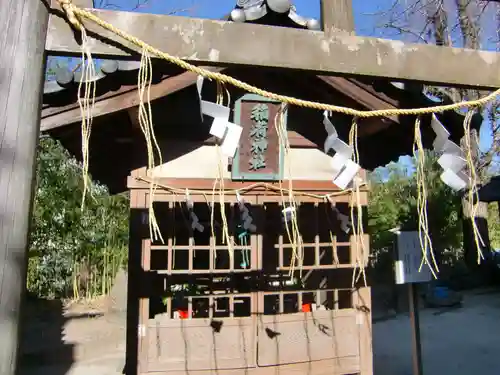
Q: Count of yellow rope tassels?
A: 7